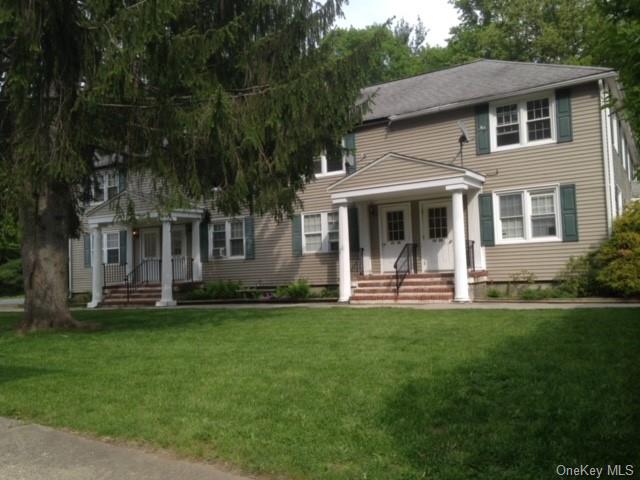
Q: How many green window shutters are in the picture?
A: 12